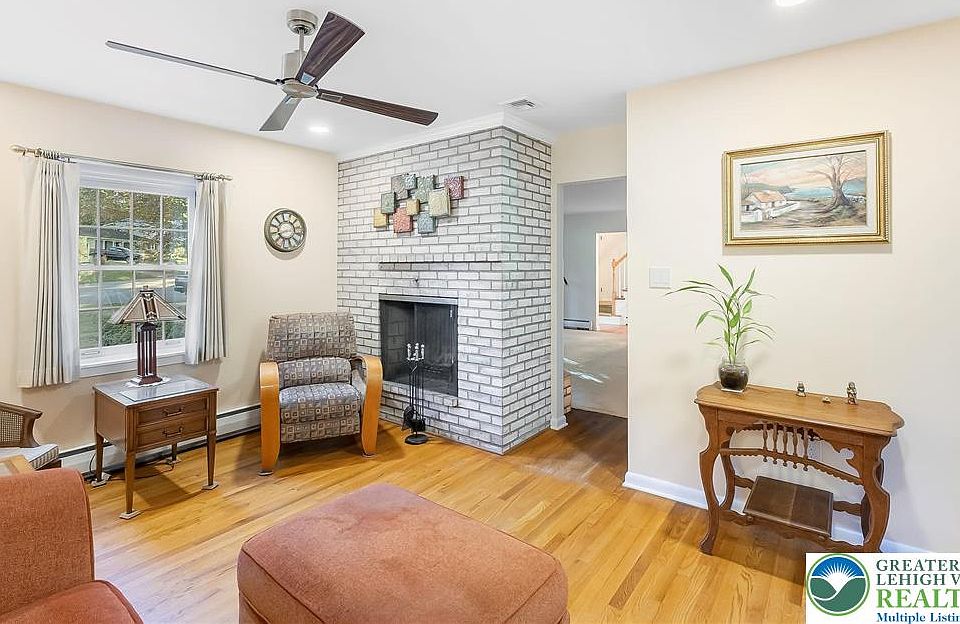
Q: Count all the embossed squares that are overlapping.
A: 10